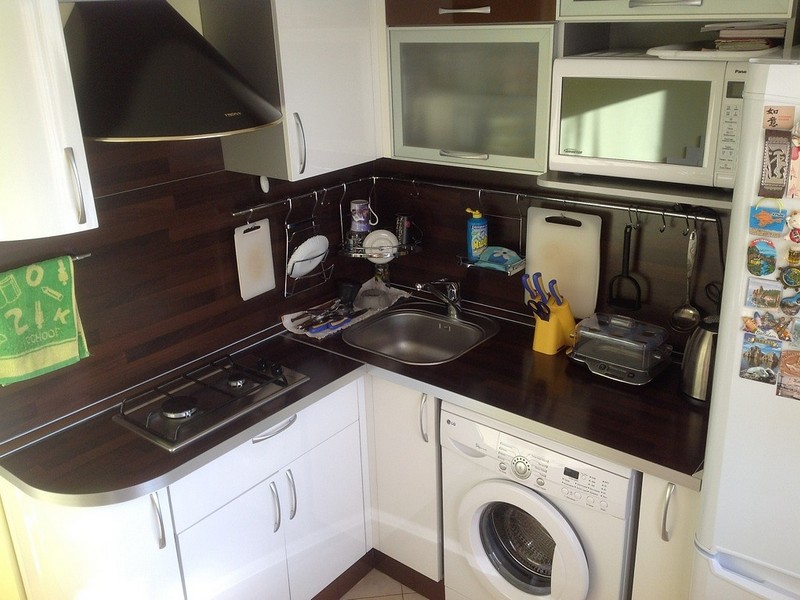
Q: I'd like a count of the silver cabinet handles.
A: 11